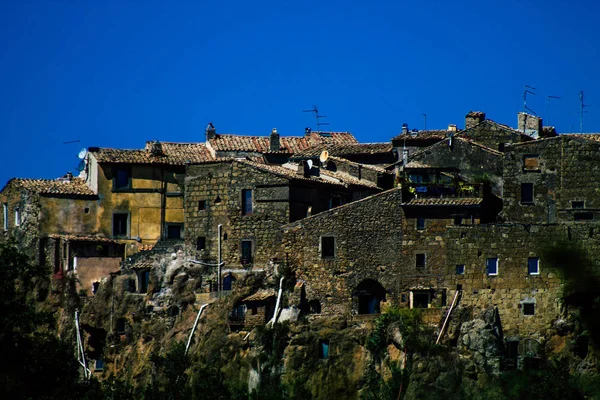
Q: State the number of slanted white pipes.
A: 4